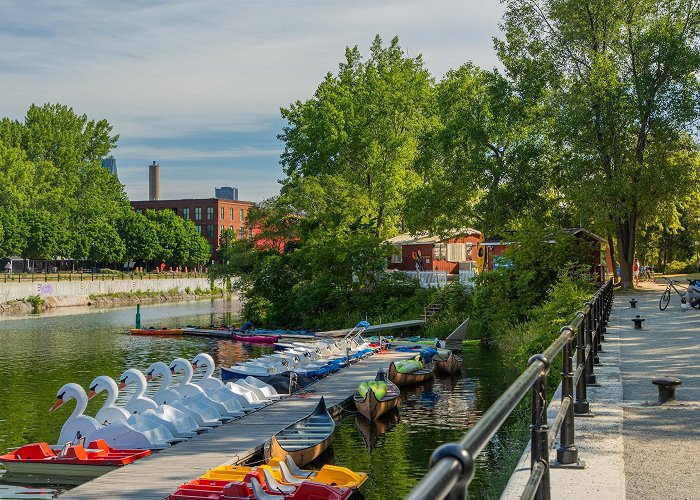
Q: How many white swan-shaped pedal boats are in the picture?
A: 6